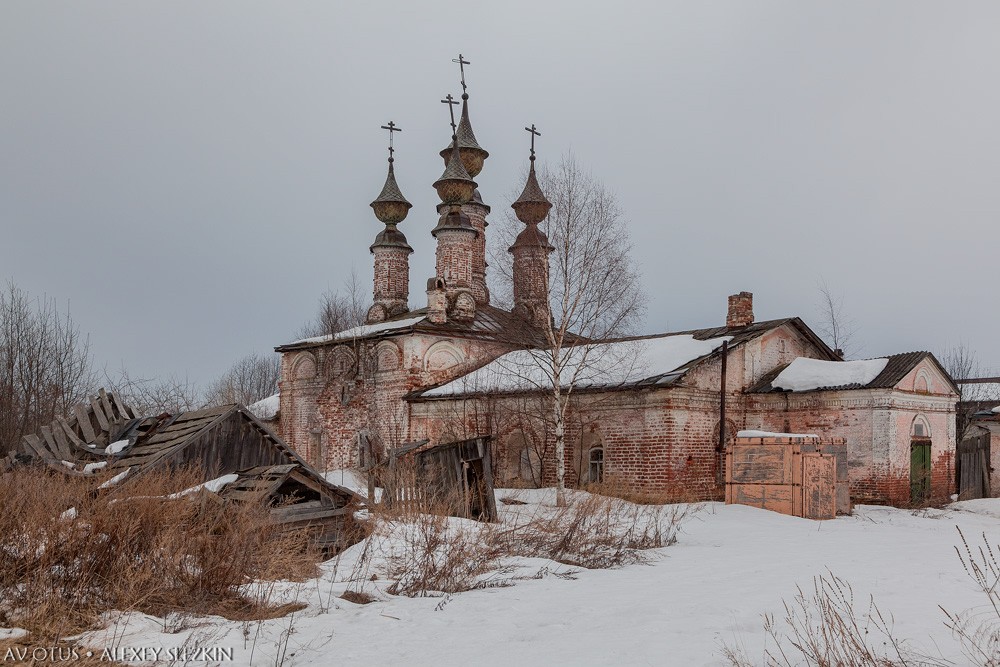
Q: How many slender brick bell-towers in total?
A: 4